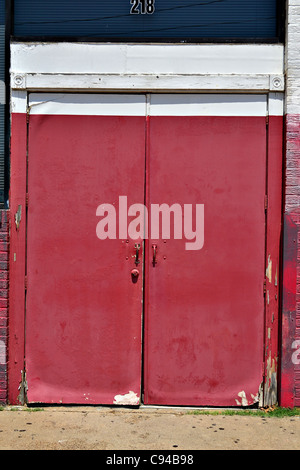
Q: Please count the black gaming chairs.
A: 0